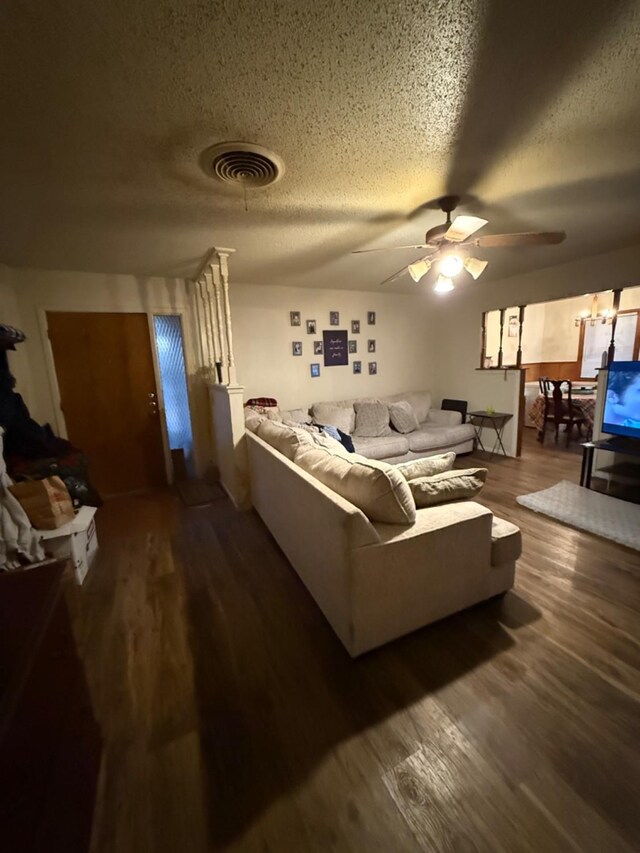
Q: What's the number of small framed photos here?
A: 12